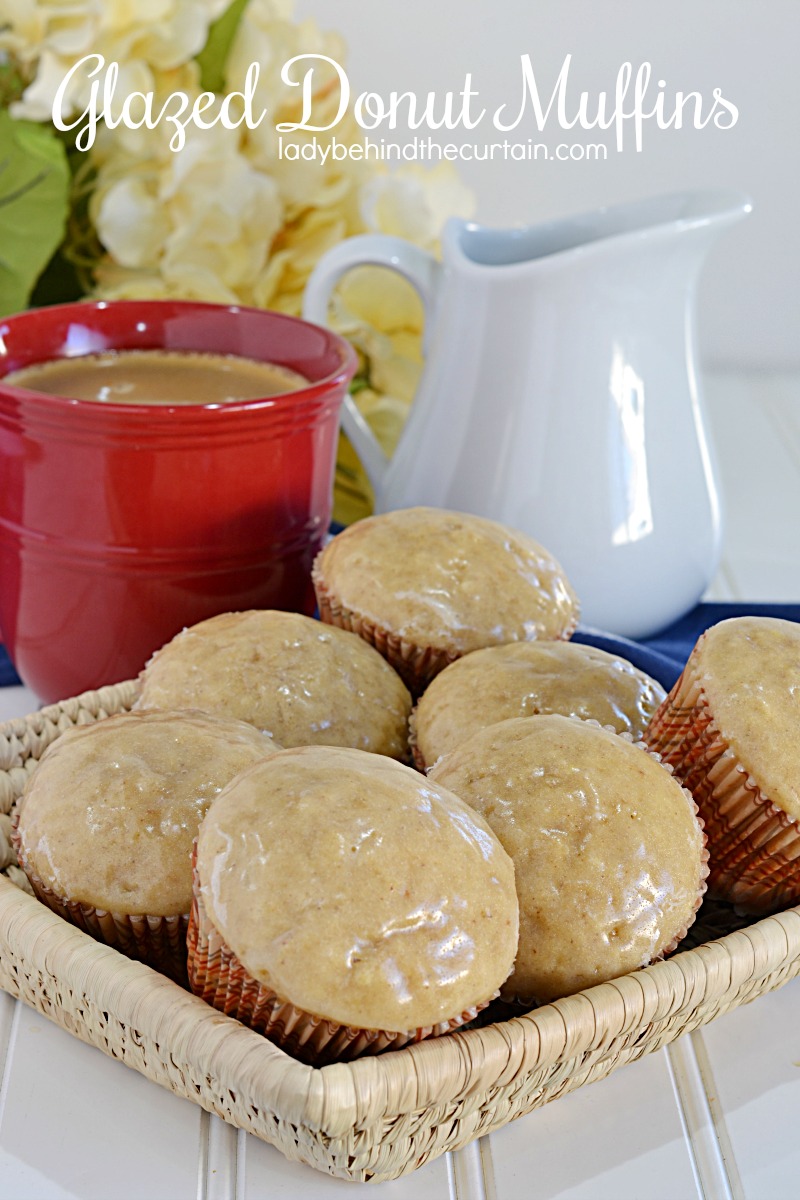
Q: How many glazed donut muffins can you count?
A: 7